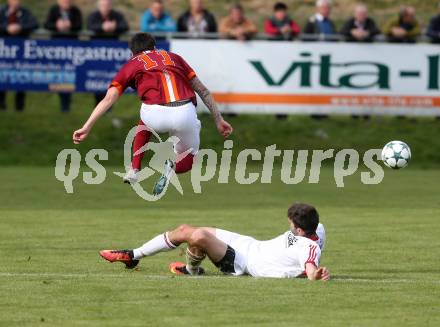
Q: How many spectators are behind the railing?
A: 11